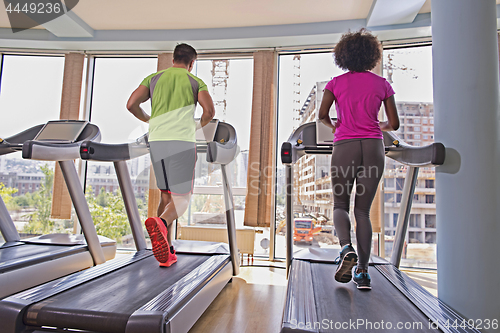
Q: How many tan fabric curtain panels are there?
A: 4